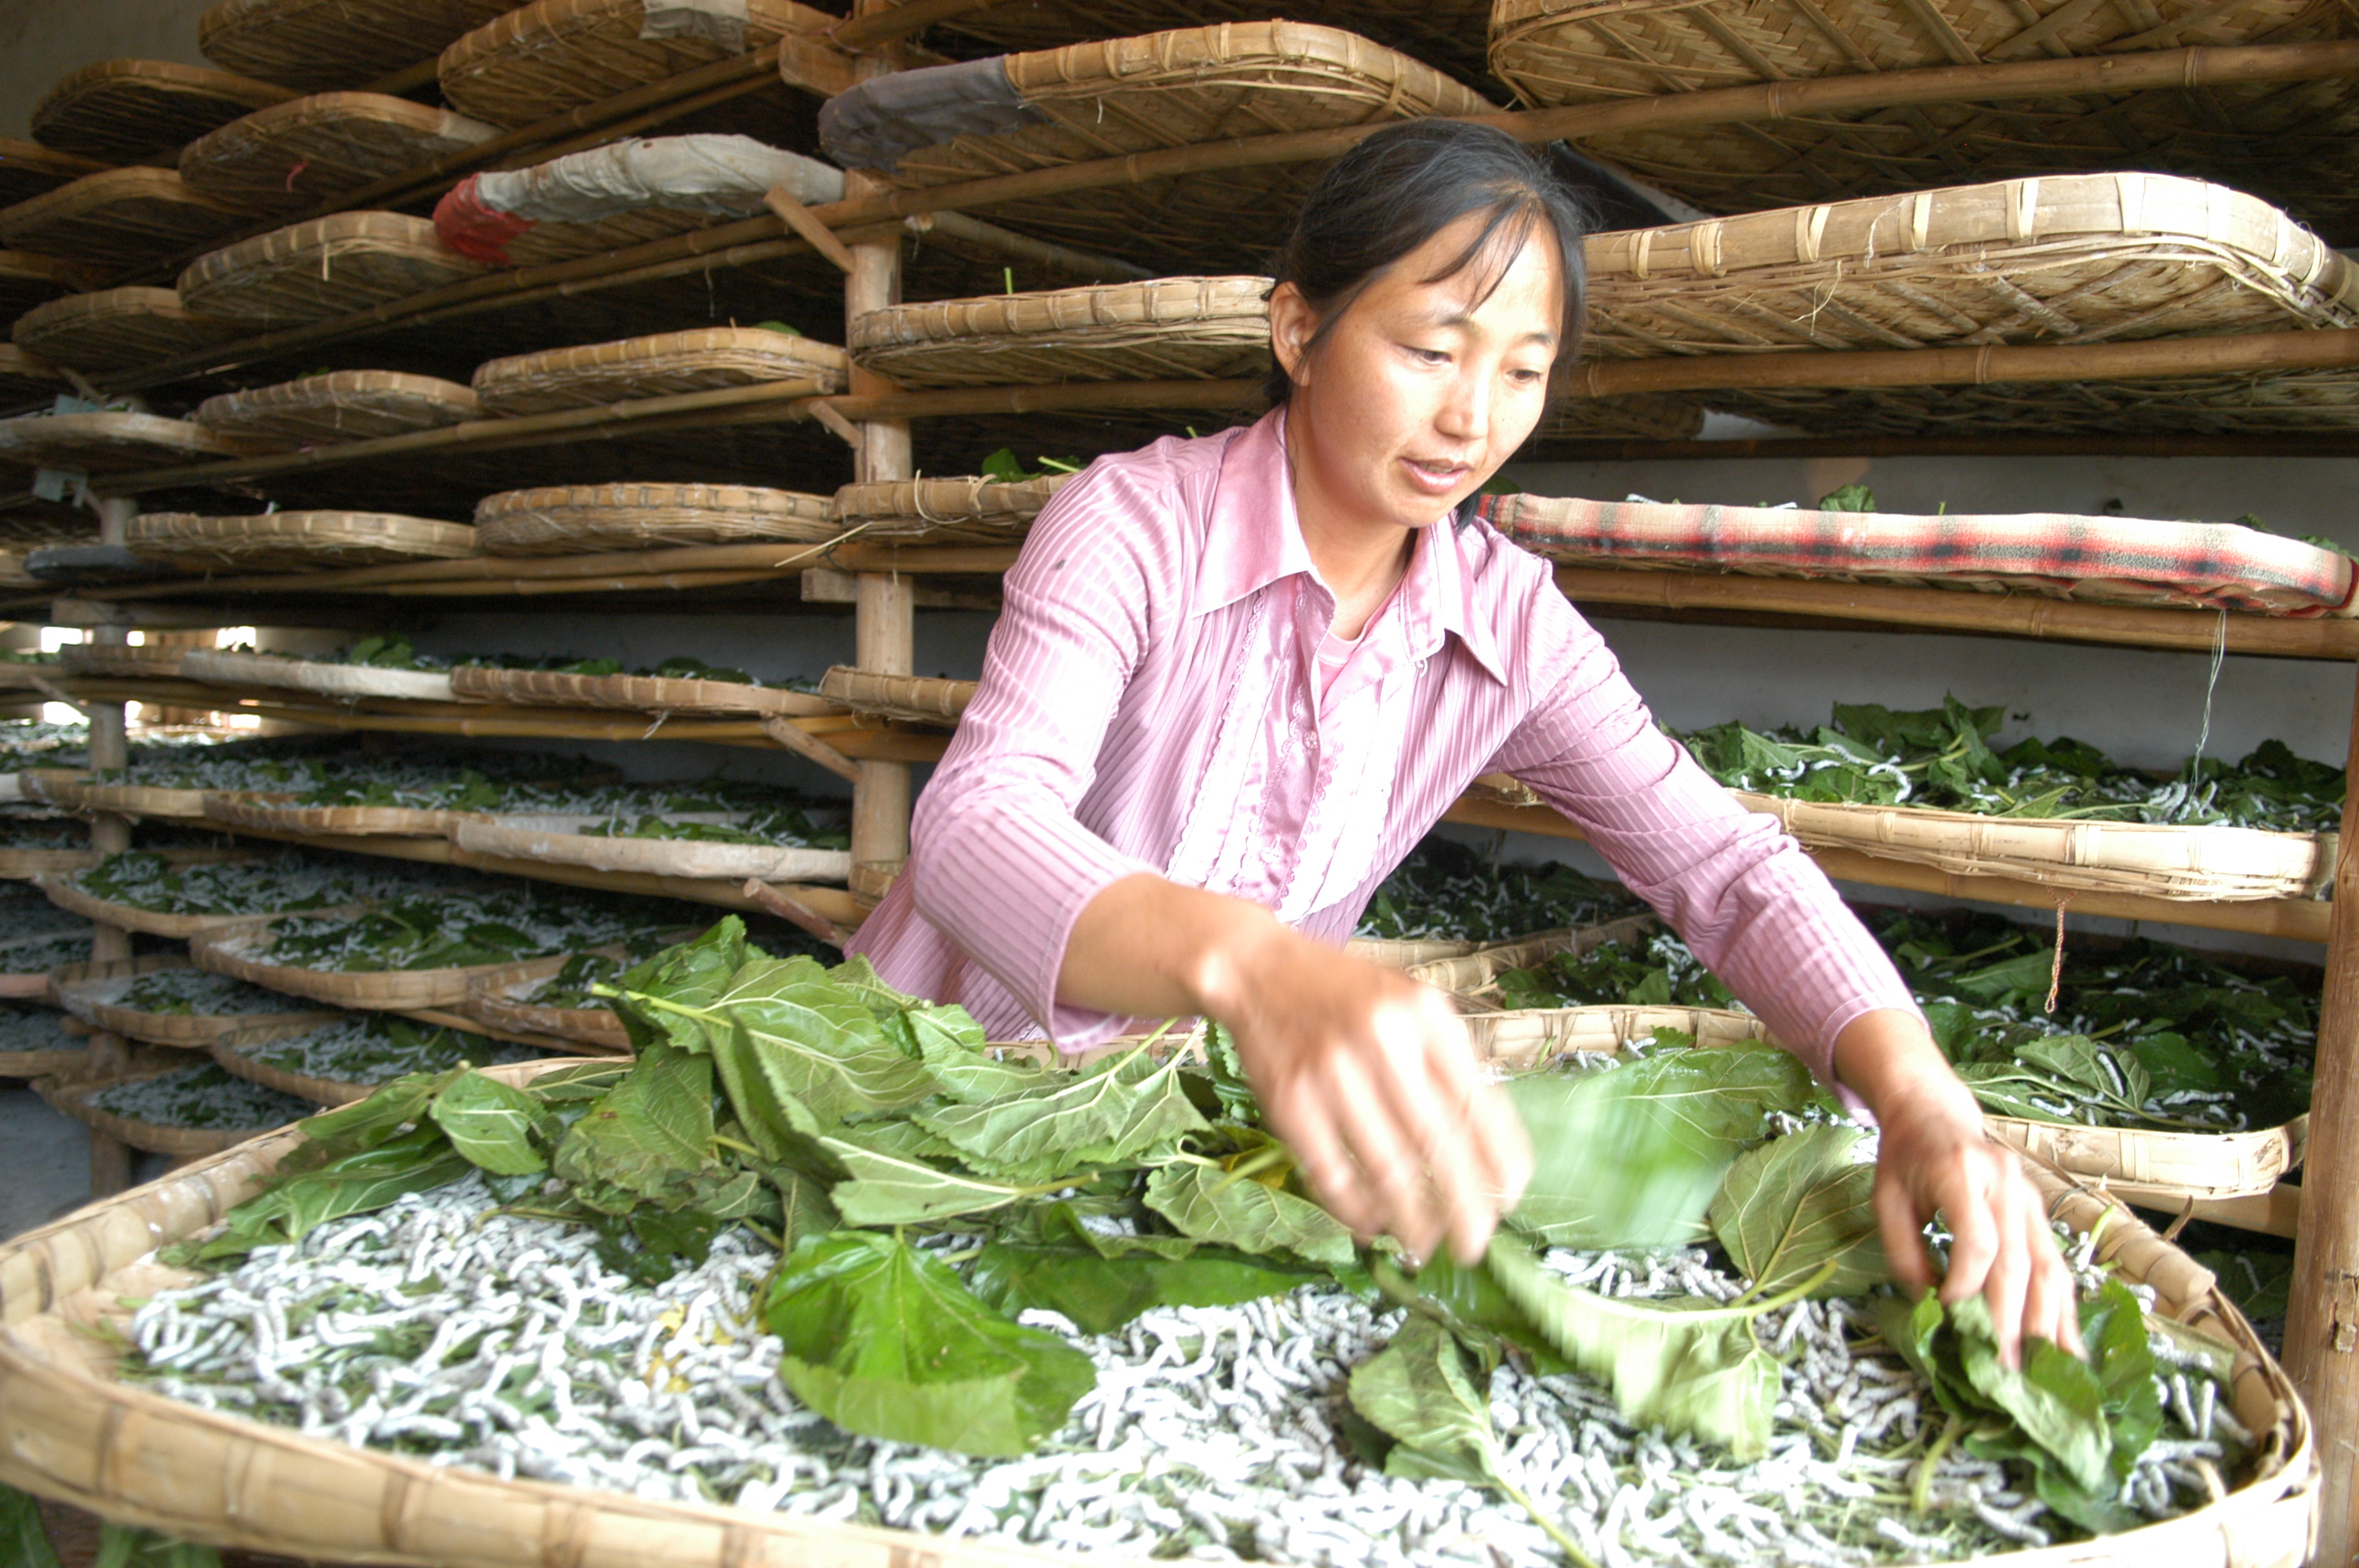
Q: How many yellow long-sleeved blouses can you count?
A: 0